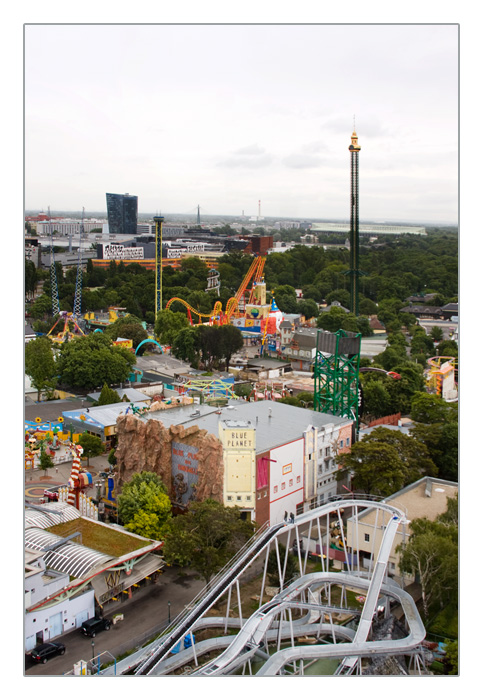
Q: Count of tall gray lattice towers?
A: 2